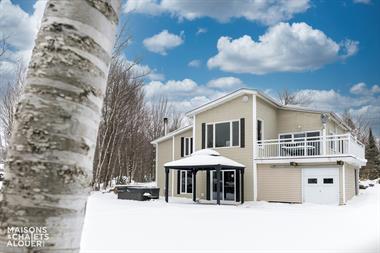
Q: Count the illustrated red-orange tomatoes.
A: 0